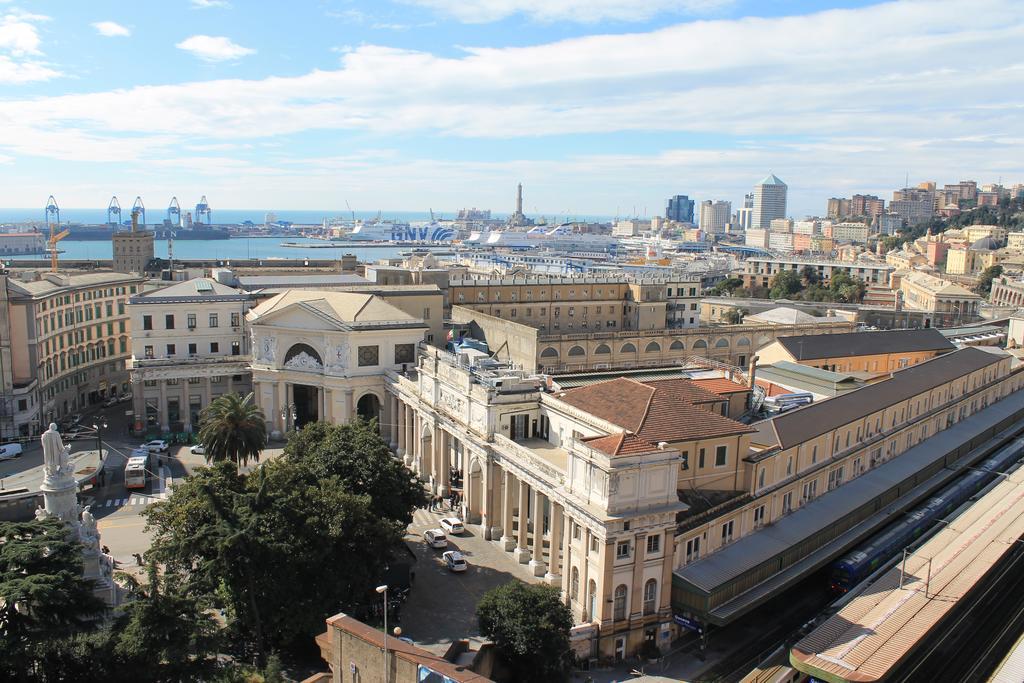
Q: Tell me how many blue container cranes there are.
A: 5